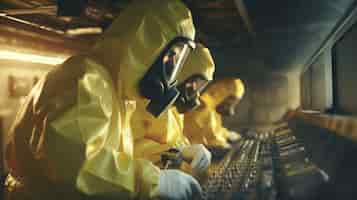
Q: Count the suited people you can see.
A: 3